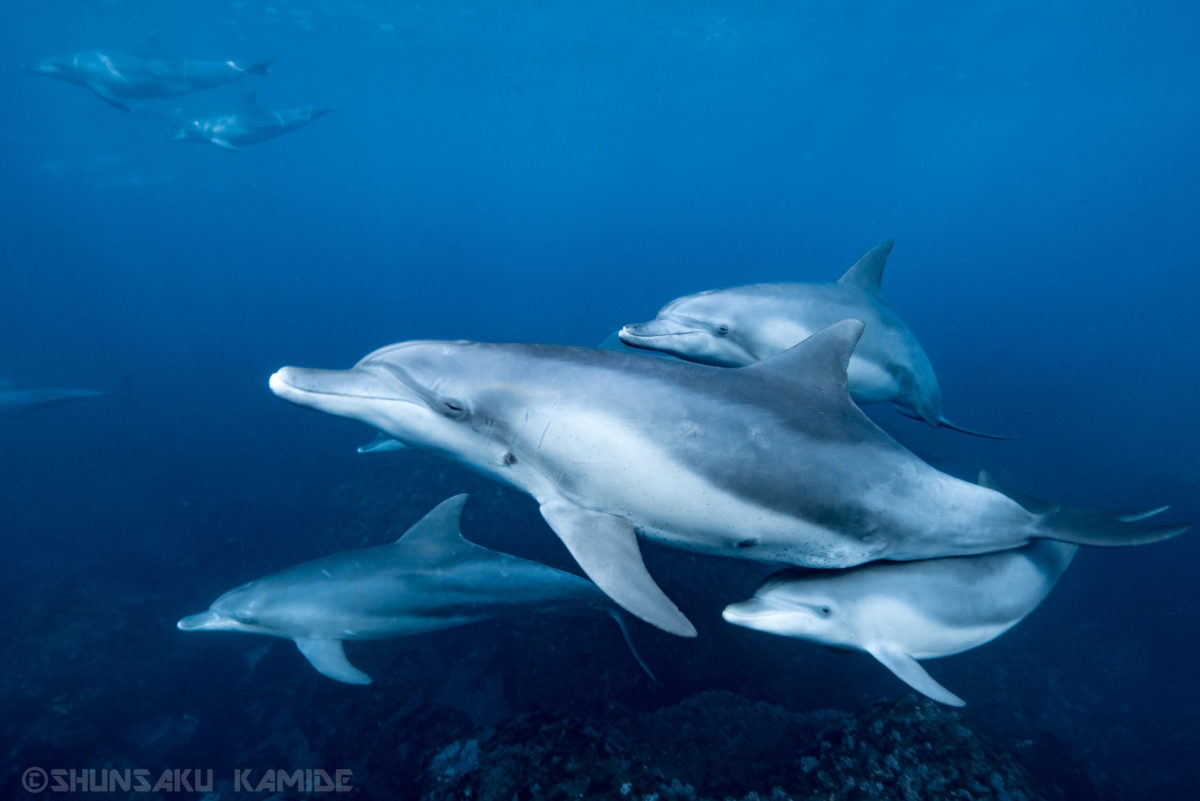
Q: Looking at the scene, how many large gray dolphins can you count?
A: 4